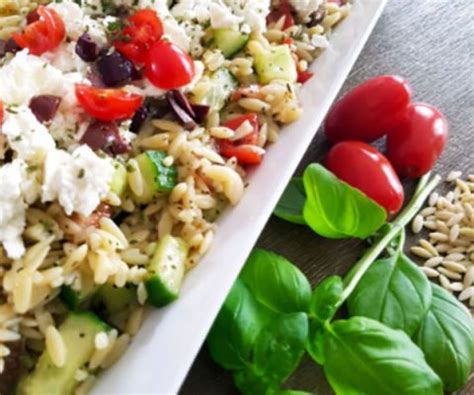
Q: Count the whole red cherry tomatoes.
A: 3